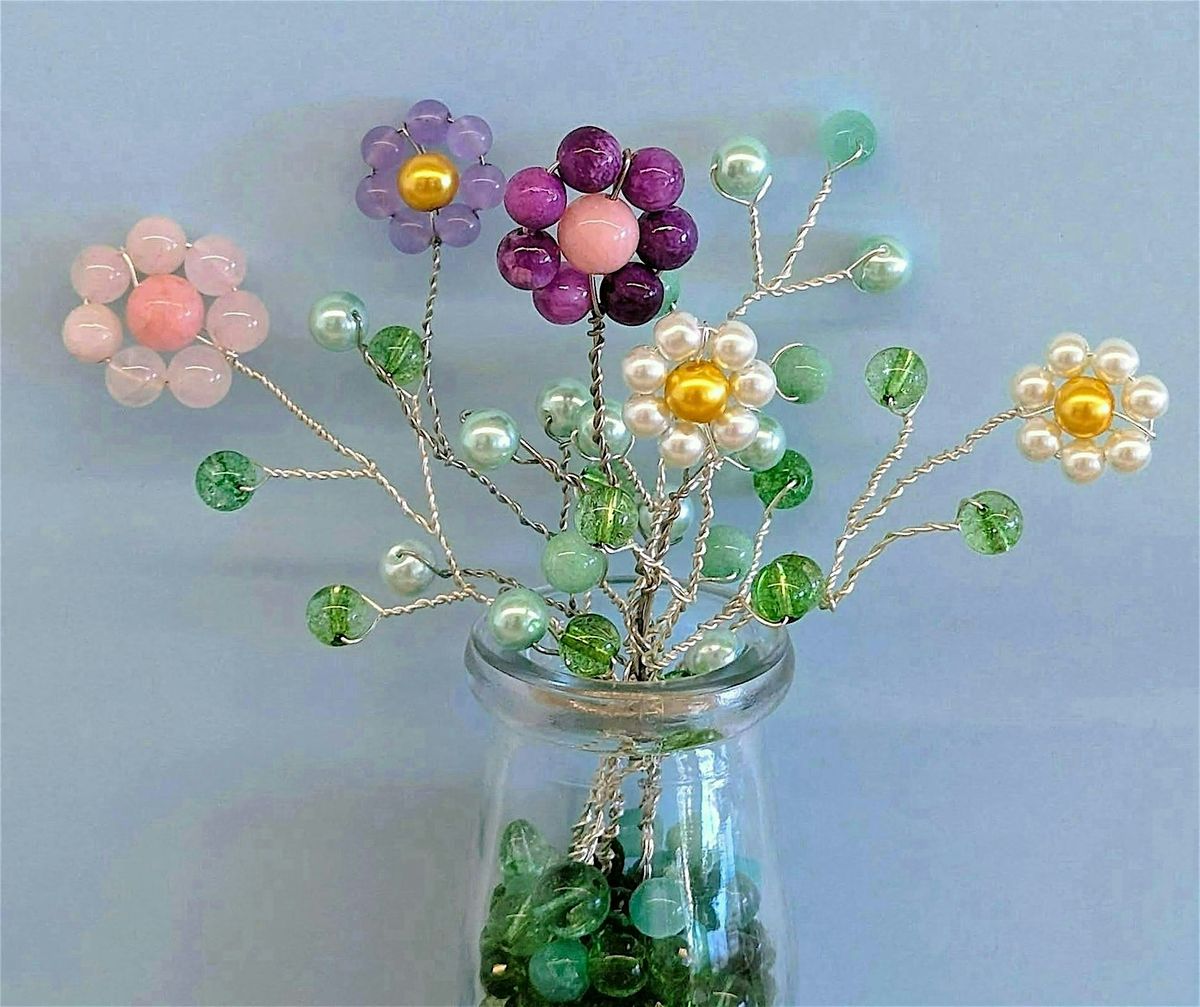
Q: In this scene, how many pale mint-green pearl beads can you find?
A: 11